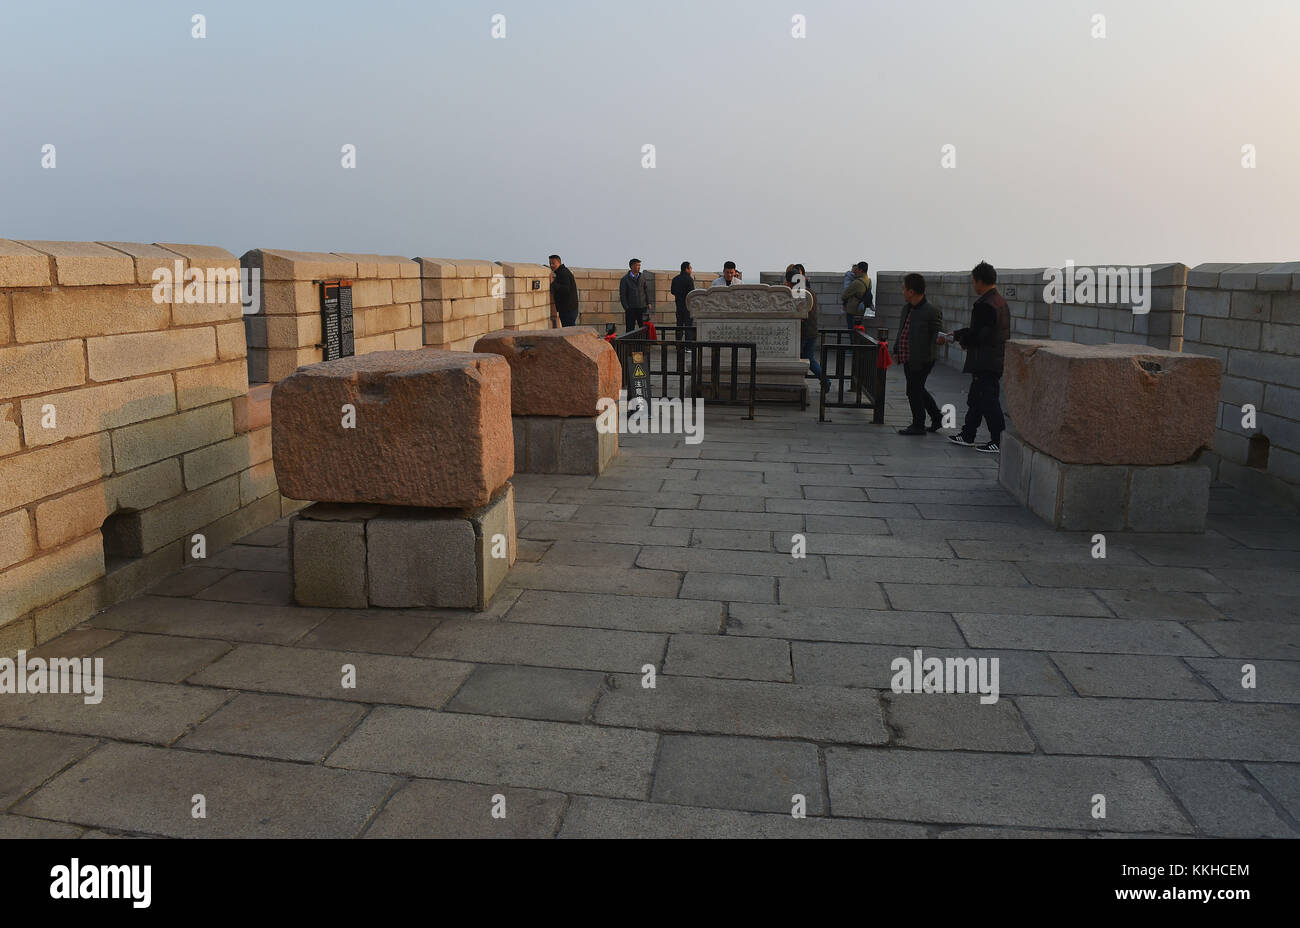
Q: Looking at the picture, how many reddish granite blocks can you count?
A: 3